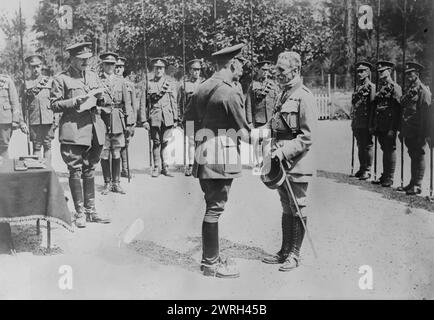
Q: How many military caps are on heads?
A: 11